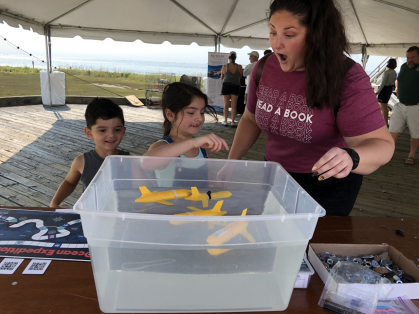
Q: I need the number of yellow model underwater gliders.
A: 4